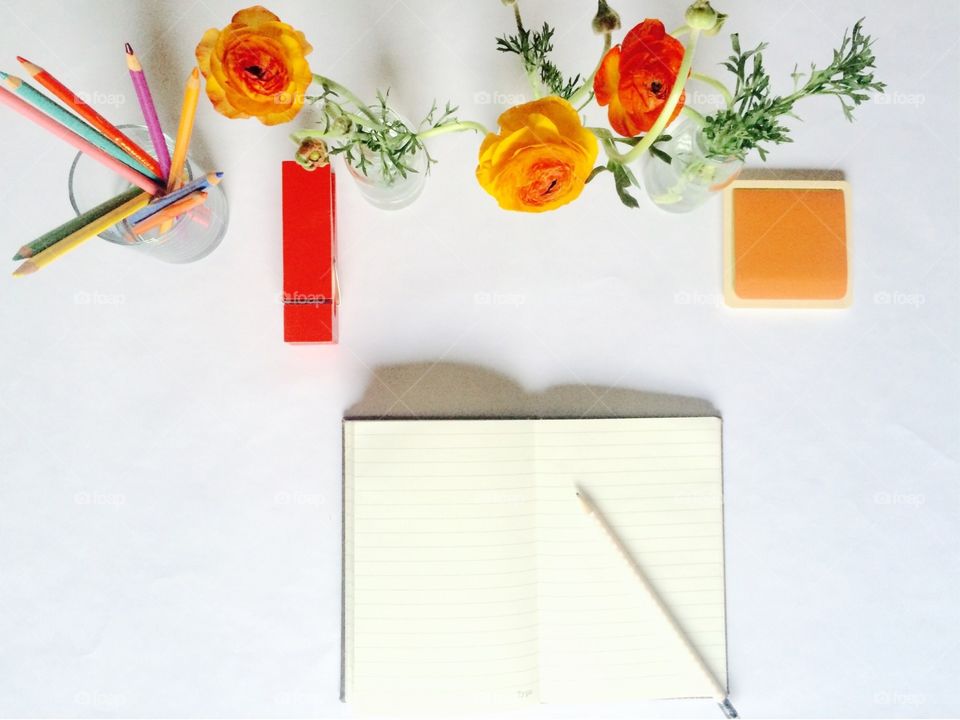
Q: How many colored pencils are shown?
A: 9